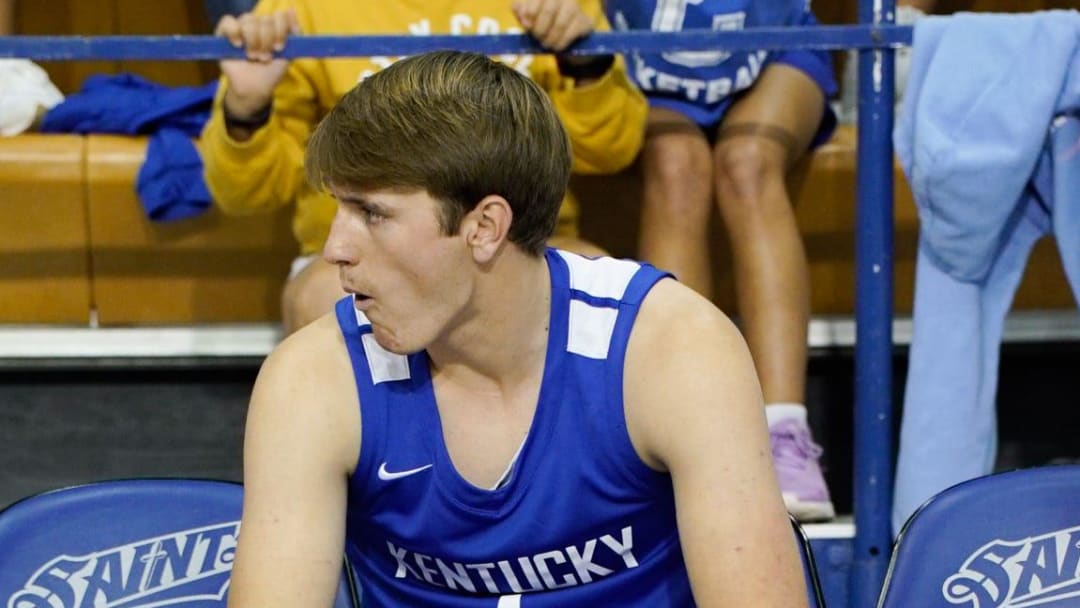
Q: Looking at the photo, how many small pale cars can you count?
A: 0